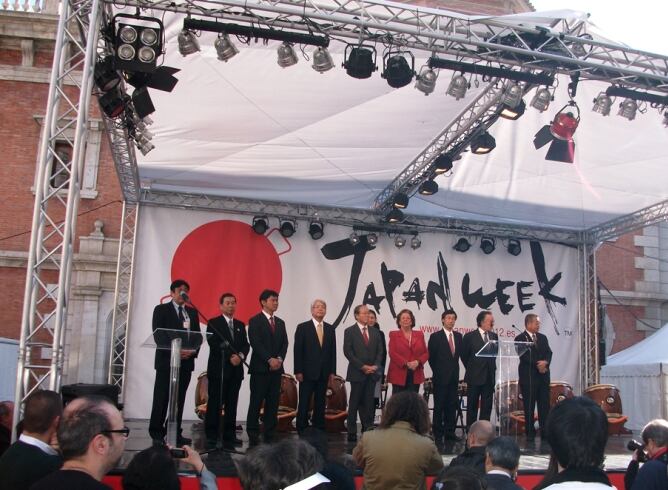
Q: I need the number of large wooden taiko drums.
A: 6